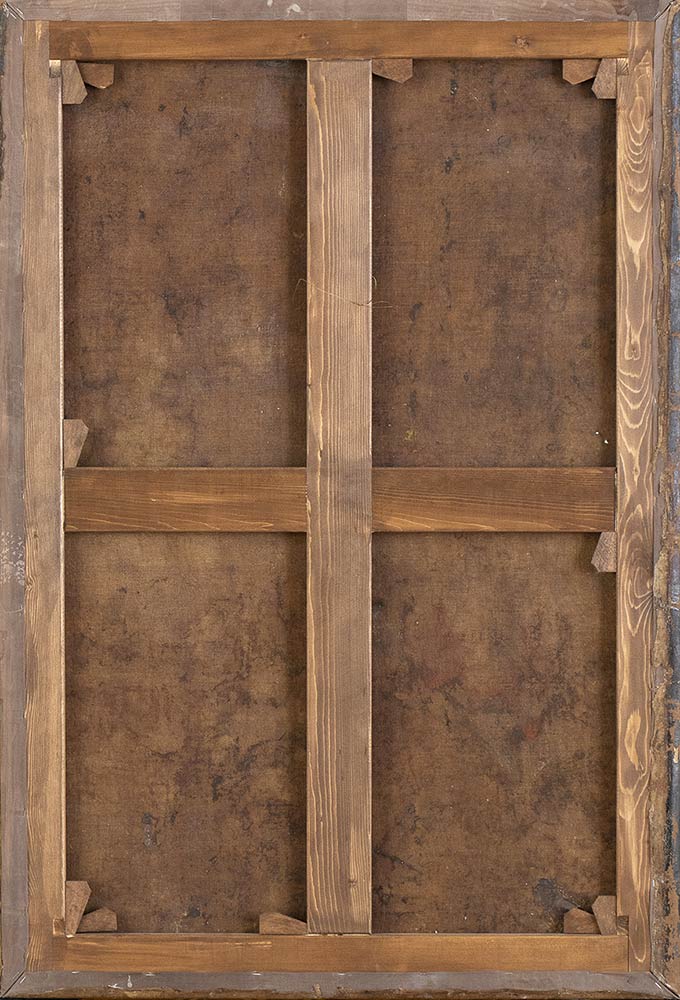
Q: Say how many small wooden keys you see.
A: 12